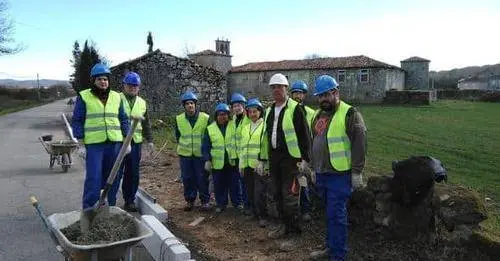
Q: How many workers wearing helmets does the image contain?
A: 9